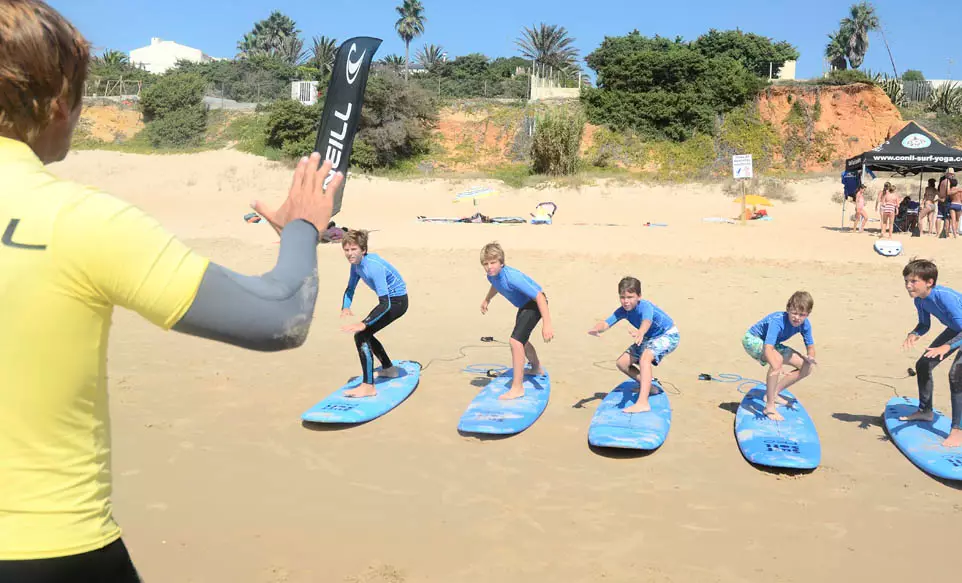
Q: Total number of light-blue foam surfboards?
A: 5